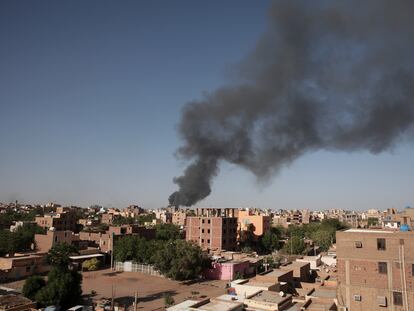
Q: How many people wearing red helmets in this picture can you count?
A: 0